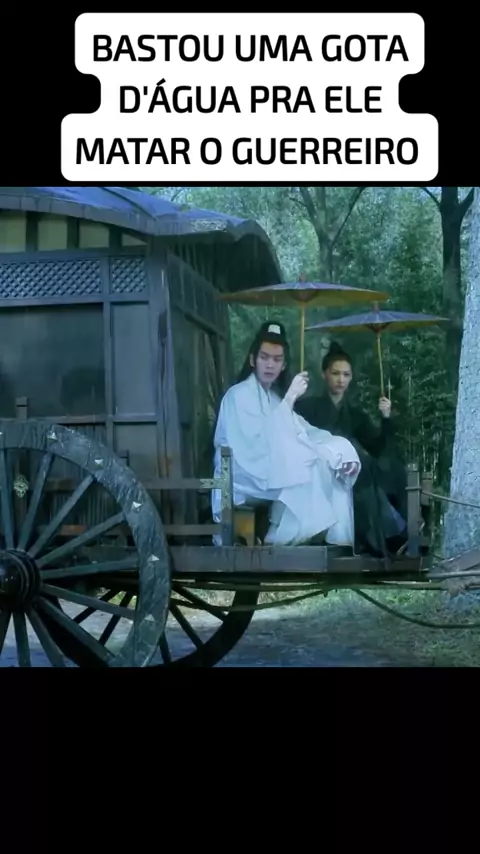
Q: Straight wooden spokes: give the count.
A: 15